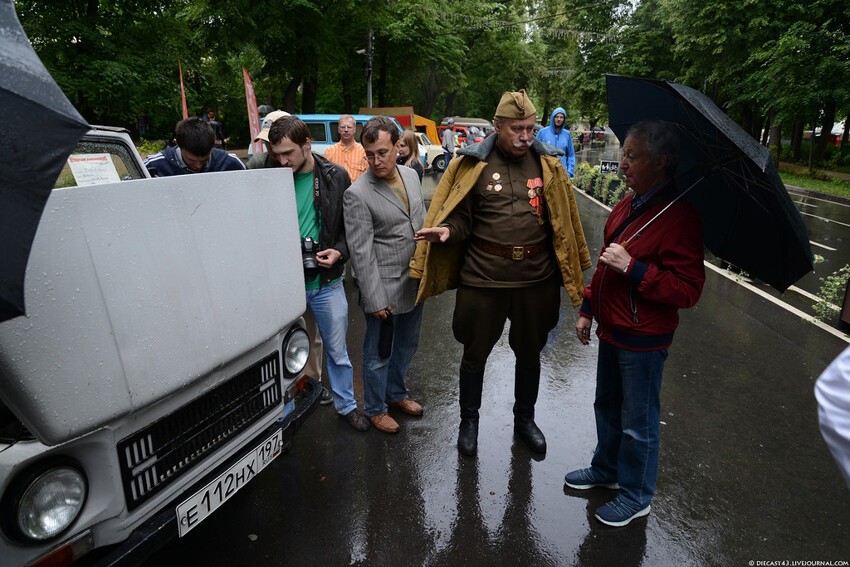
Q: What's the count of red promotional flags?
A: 2